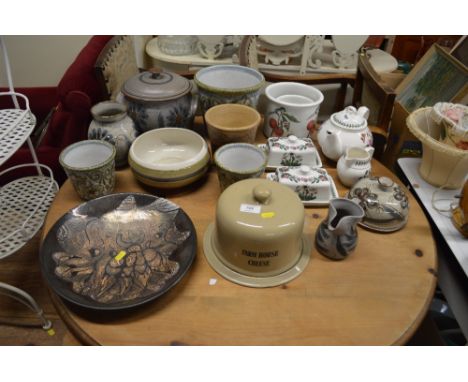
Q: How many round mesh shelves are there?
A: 2